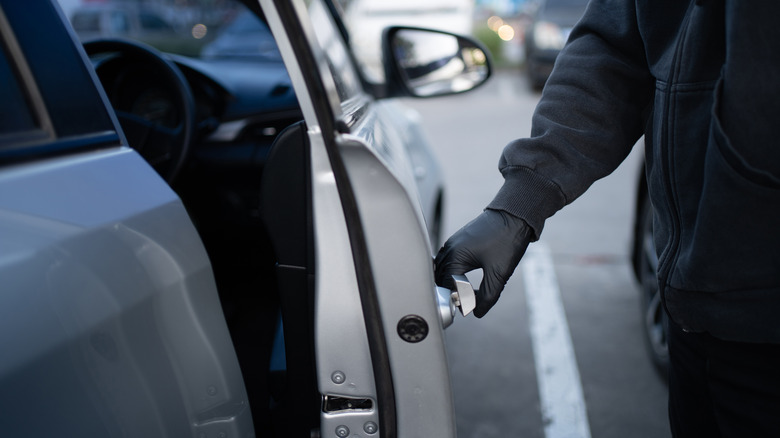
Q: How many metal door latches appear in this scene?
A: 1